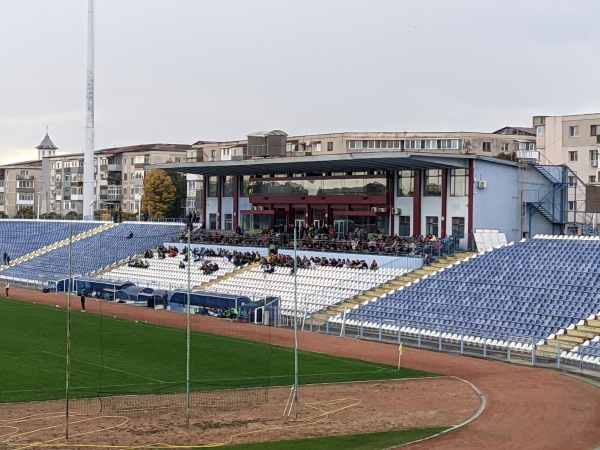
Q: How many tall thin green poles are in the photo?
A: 3